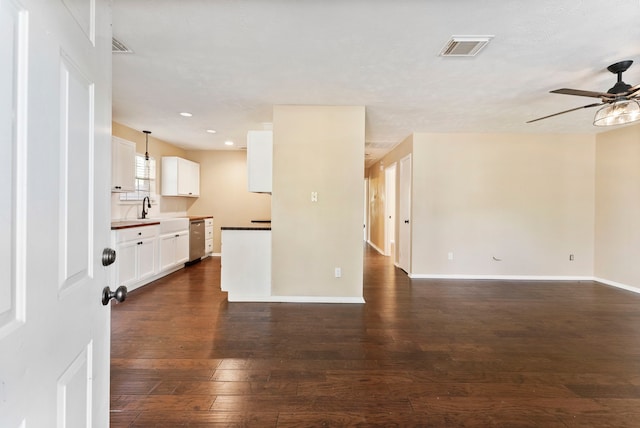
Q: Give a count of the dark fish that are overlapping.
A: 0